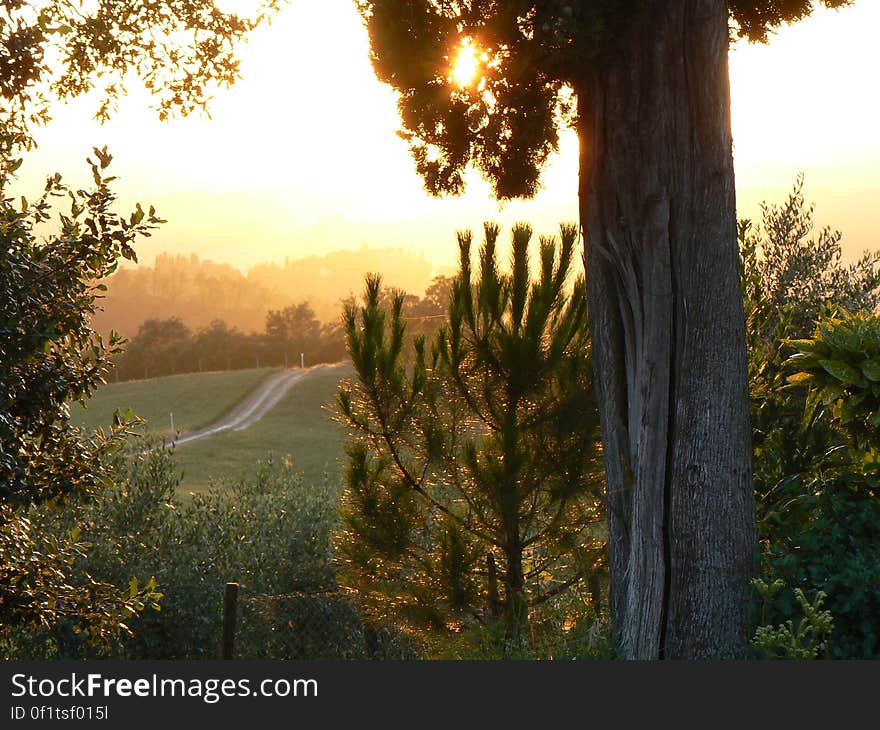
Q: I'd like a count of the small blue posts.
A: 2